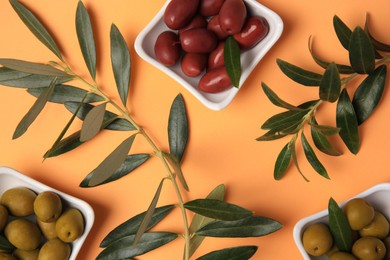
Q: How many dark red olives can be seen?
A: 11